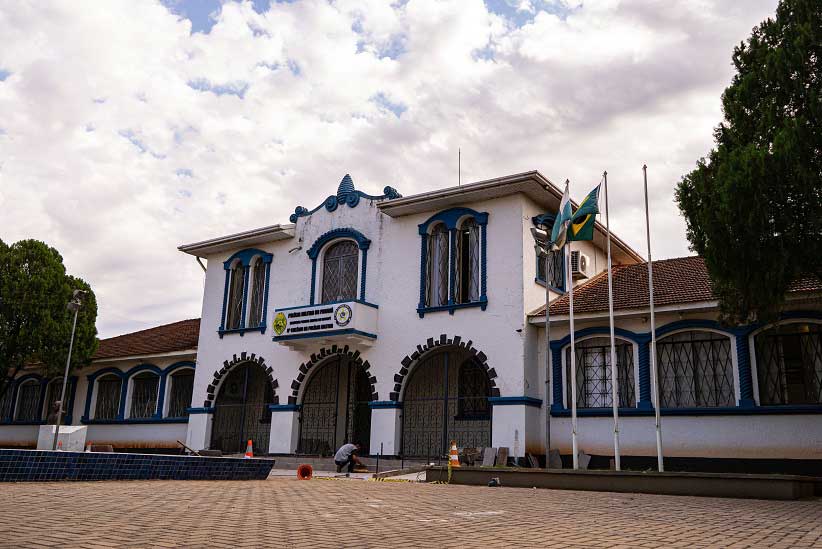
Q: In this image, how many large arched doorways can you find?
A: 3